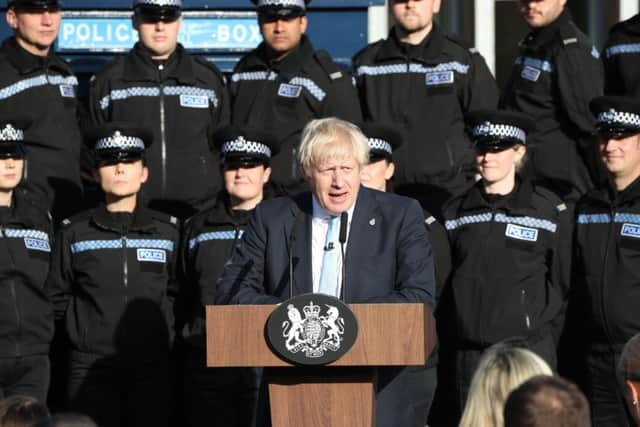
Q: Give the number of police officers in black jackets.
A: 12